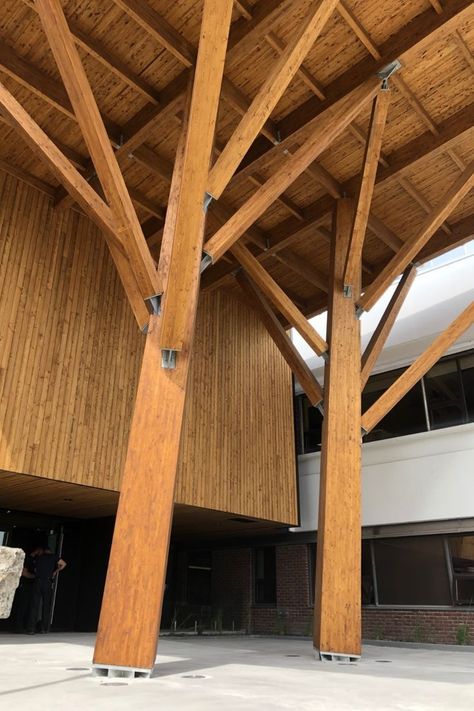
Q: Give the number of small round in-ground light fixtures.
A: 6